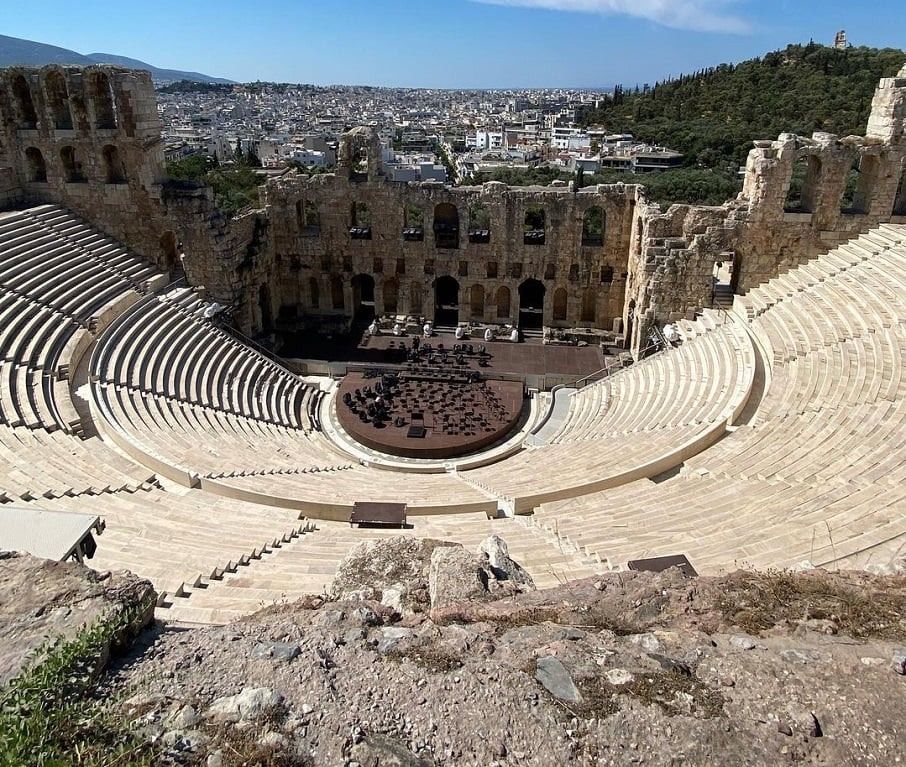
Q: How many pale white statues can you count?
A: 6